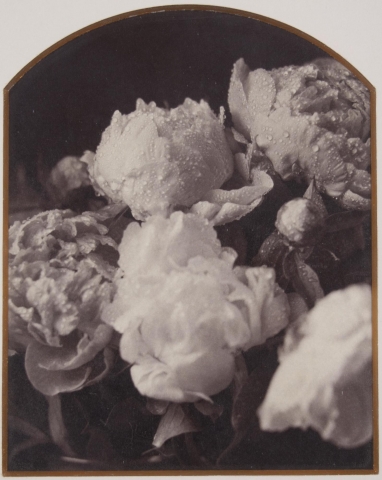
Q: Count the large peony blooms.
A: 5